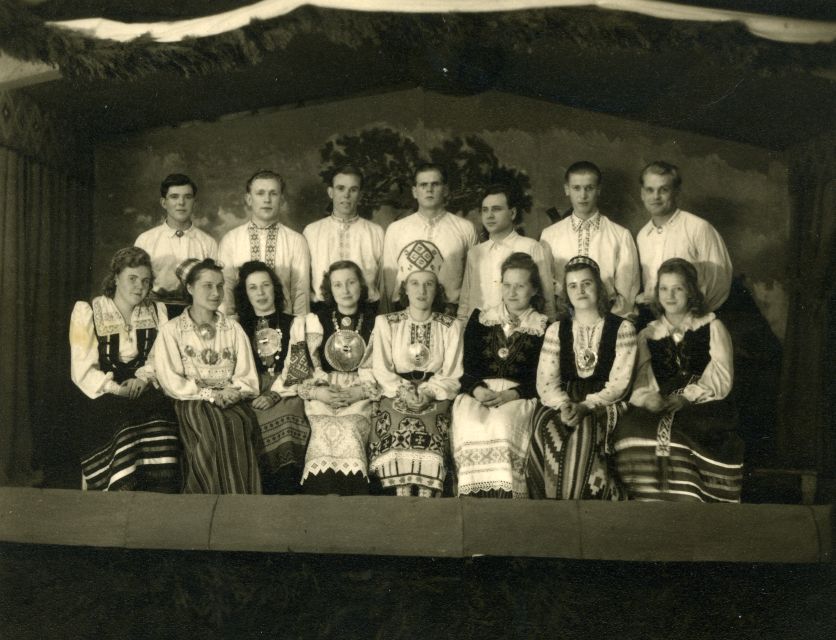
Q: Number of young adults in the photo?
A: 15